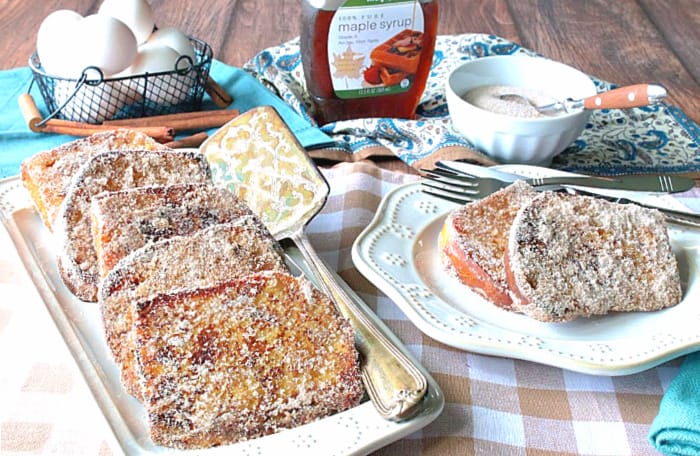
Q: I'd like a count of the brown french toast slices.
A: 7